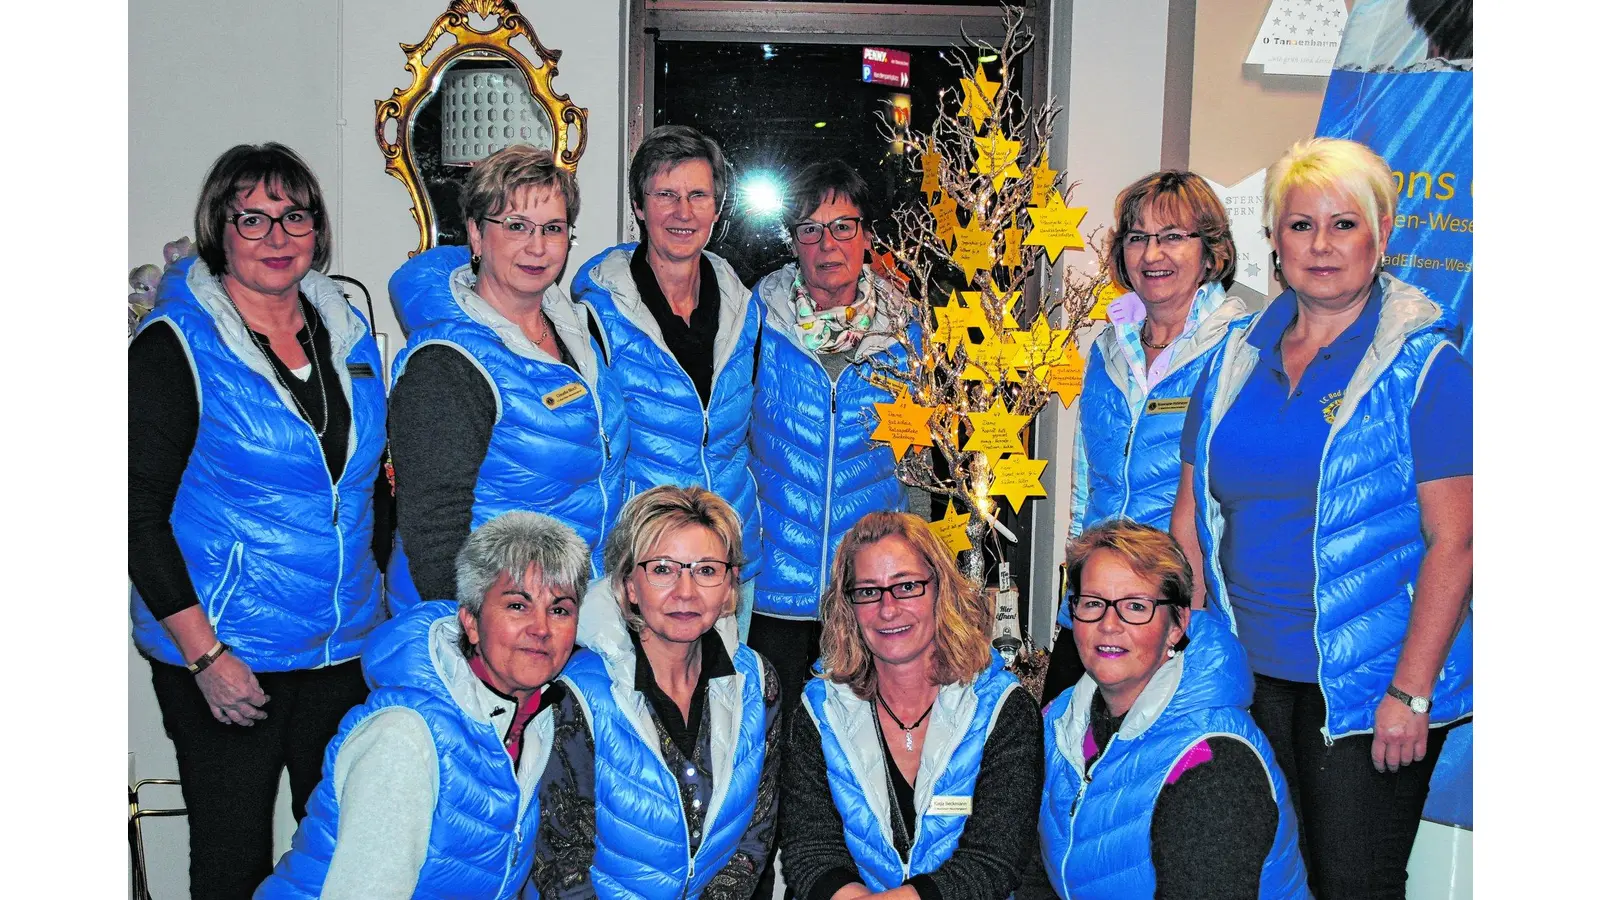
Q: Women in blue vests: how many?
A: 10